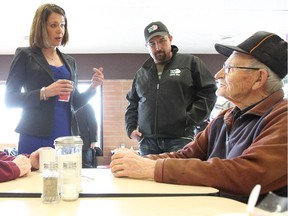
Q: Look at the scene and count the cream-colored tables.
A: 2